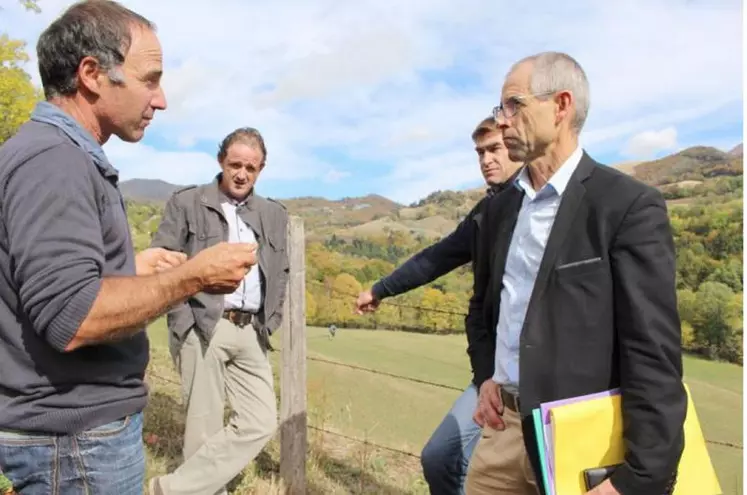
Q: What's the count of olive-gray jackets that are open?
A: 1